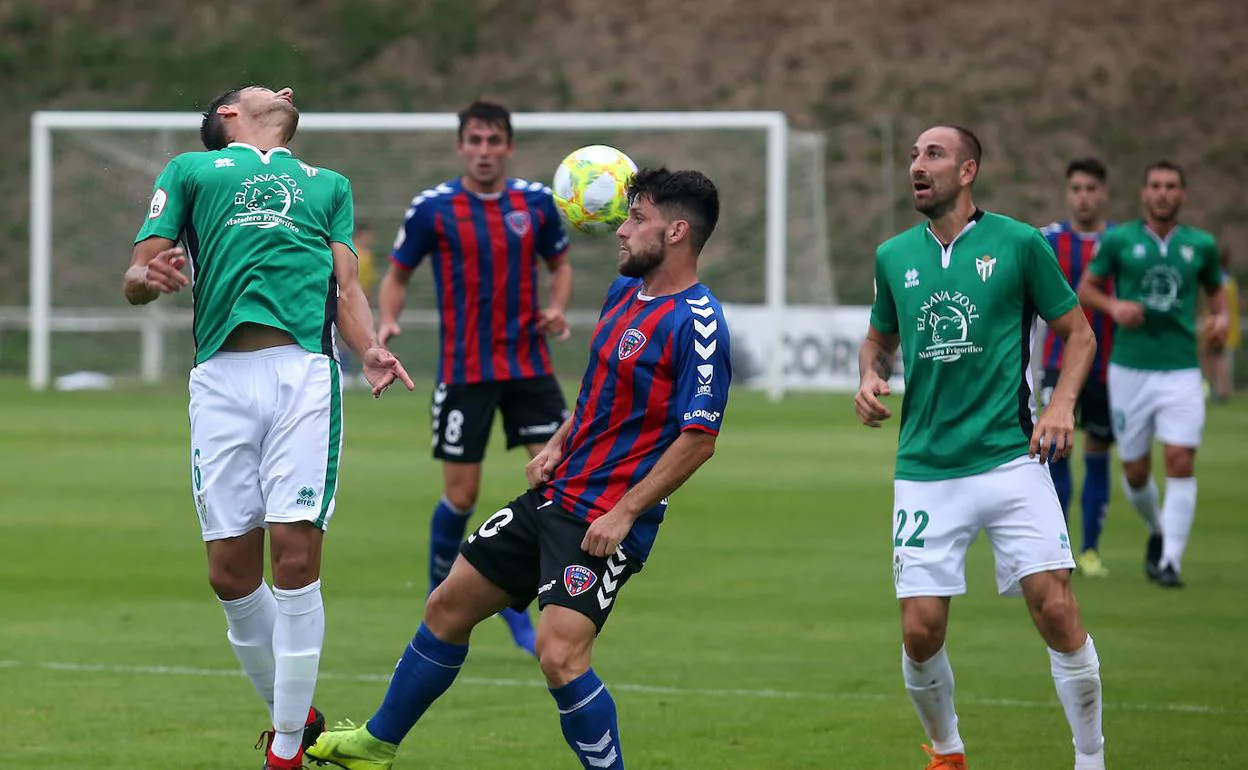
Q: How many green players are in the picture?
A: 3